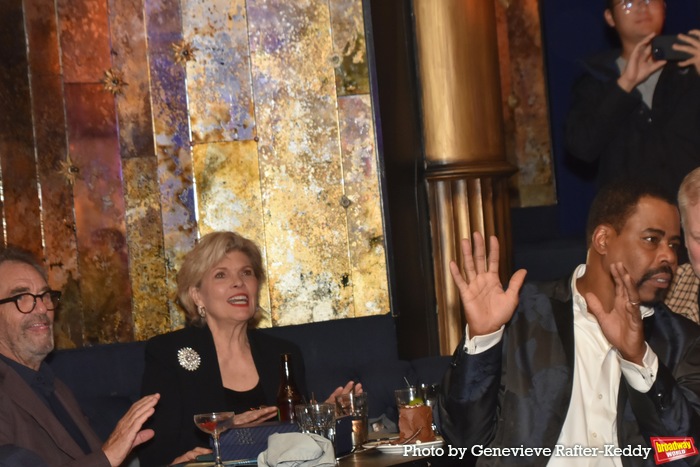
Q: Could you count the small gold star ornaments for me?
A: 3